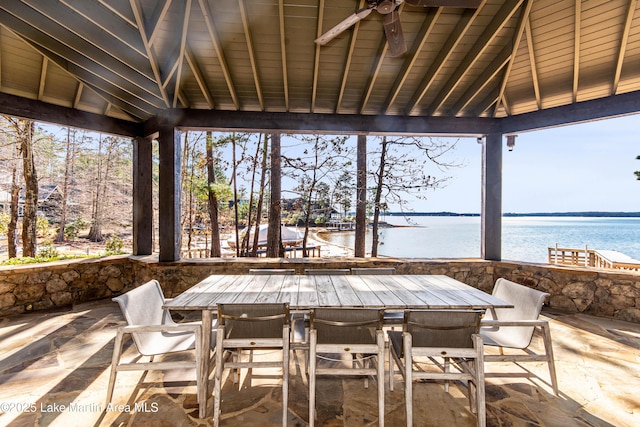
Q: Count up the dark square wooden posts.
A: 3